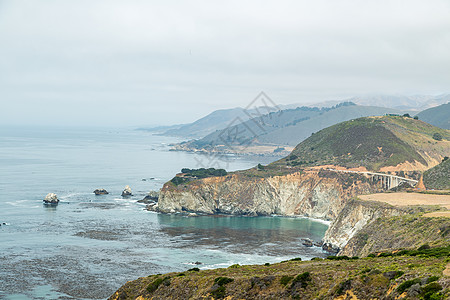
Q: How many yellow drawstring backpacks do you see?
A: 0